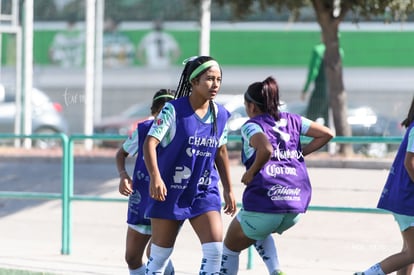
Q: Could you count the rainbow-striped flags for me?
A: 0